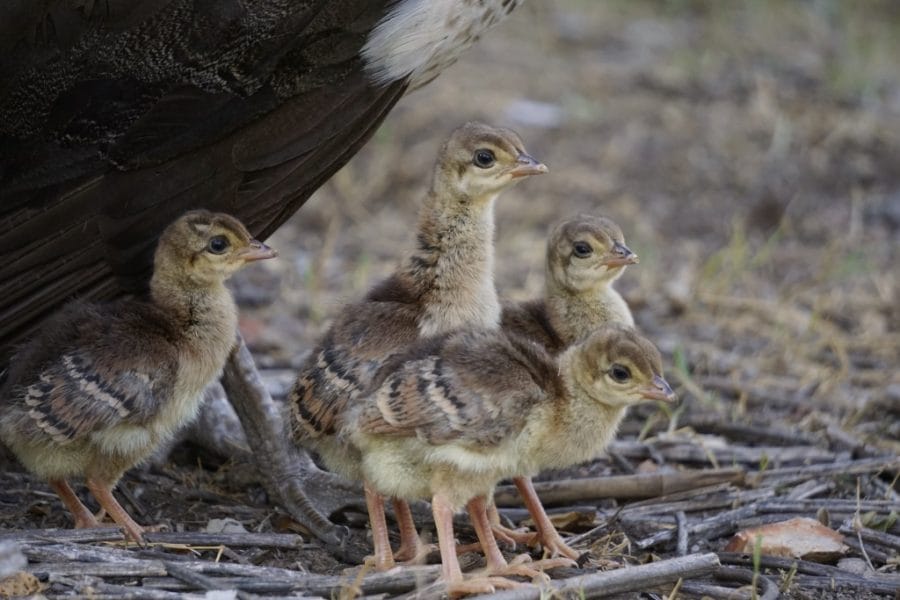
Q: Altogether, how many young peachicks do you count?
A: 4